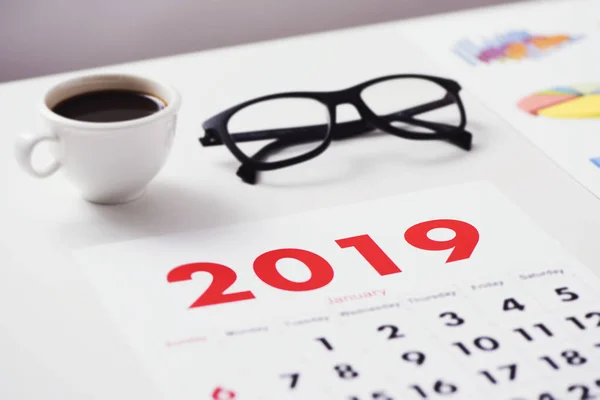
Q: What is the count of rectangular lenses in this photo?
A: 2